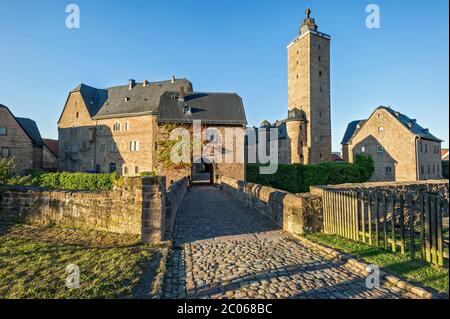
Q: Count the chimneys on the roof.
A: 4